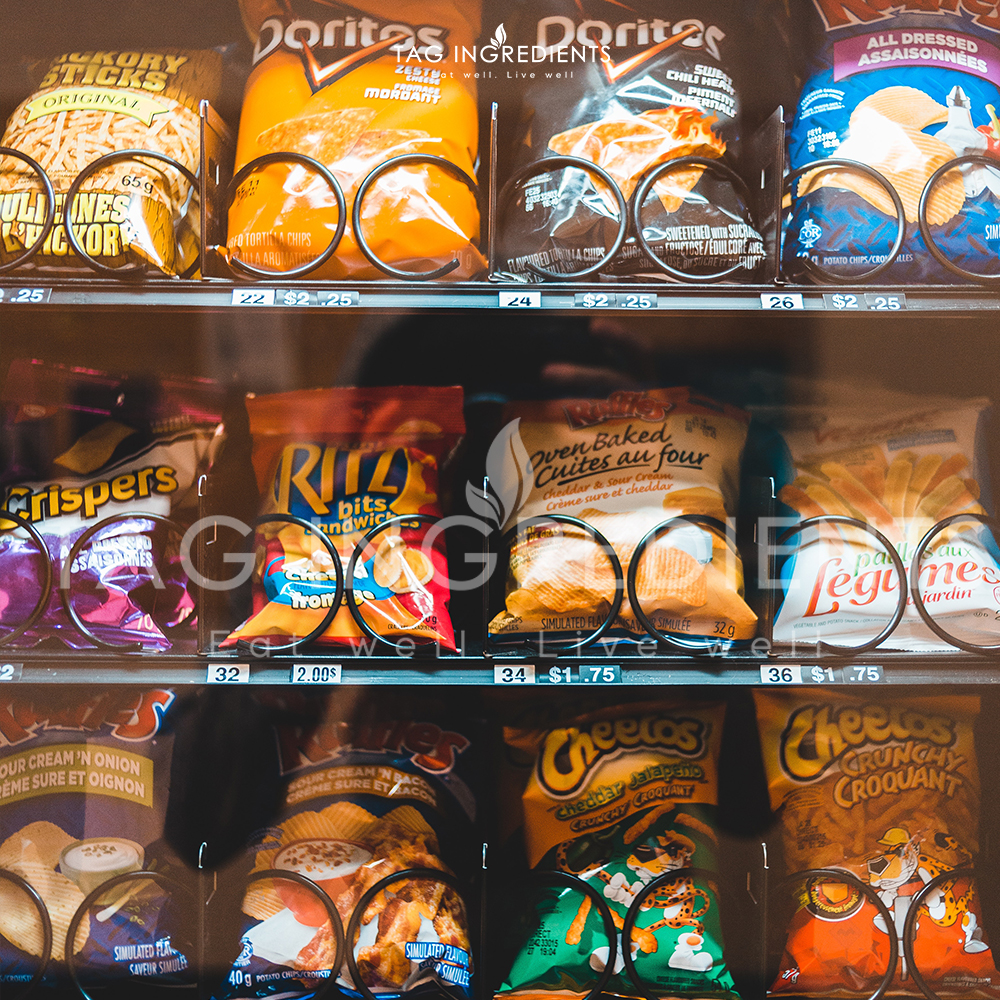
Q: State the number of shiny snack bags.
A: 12